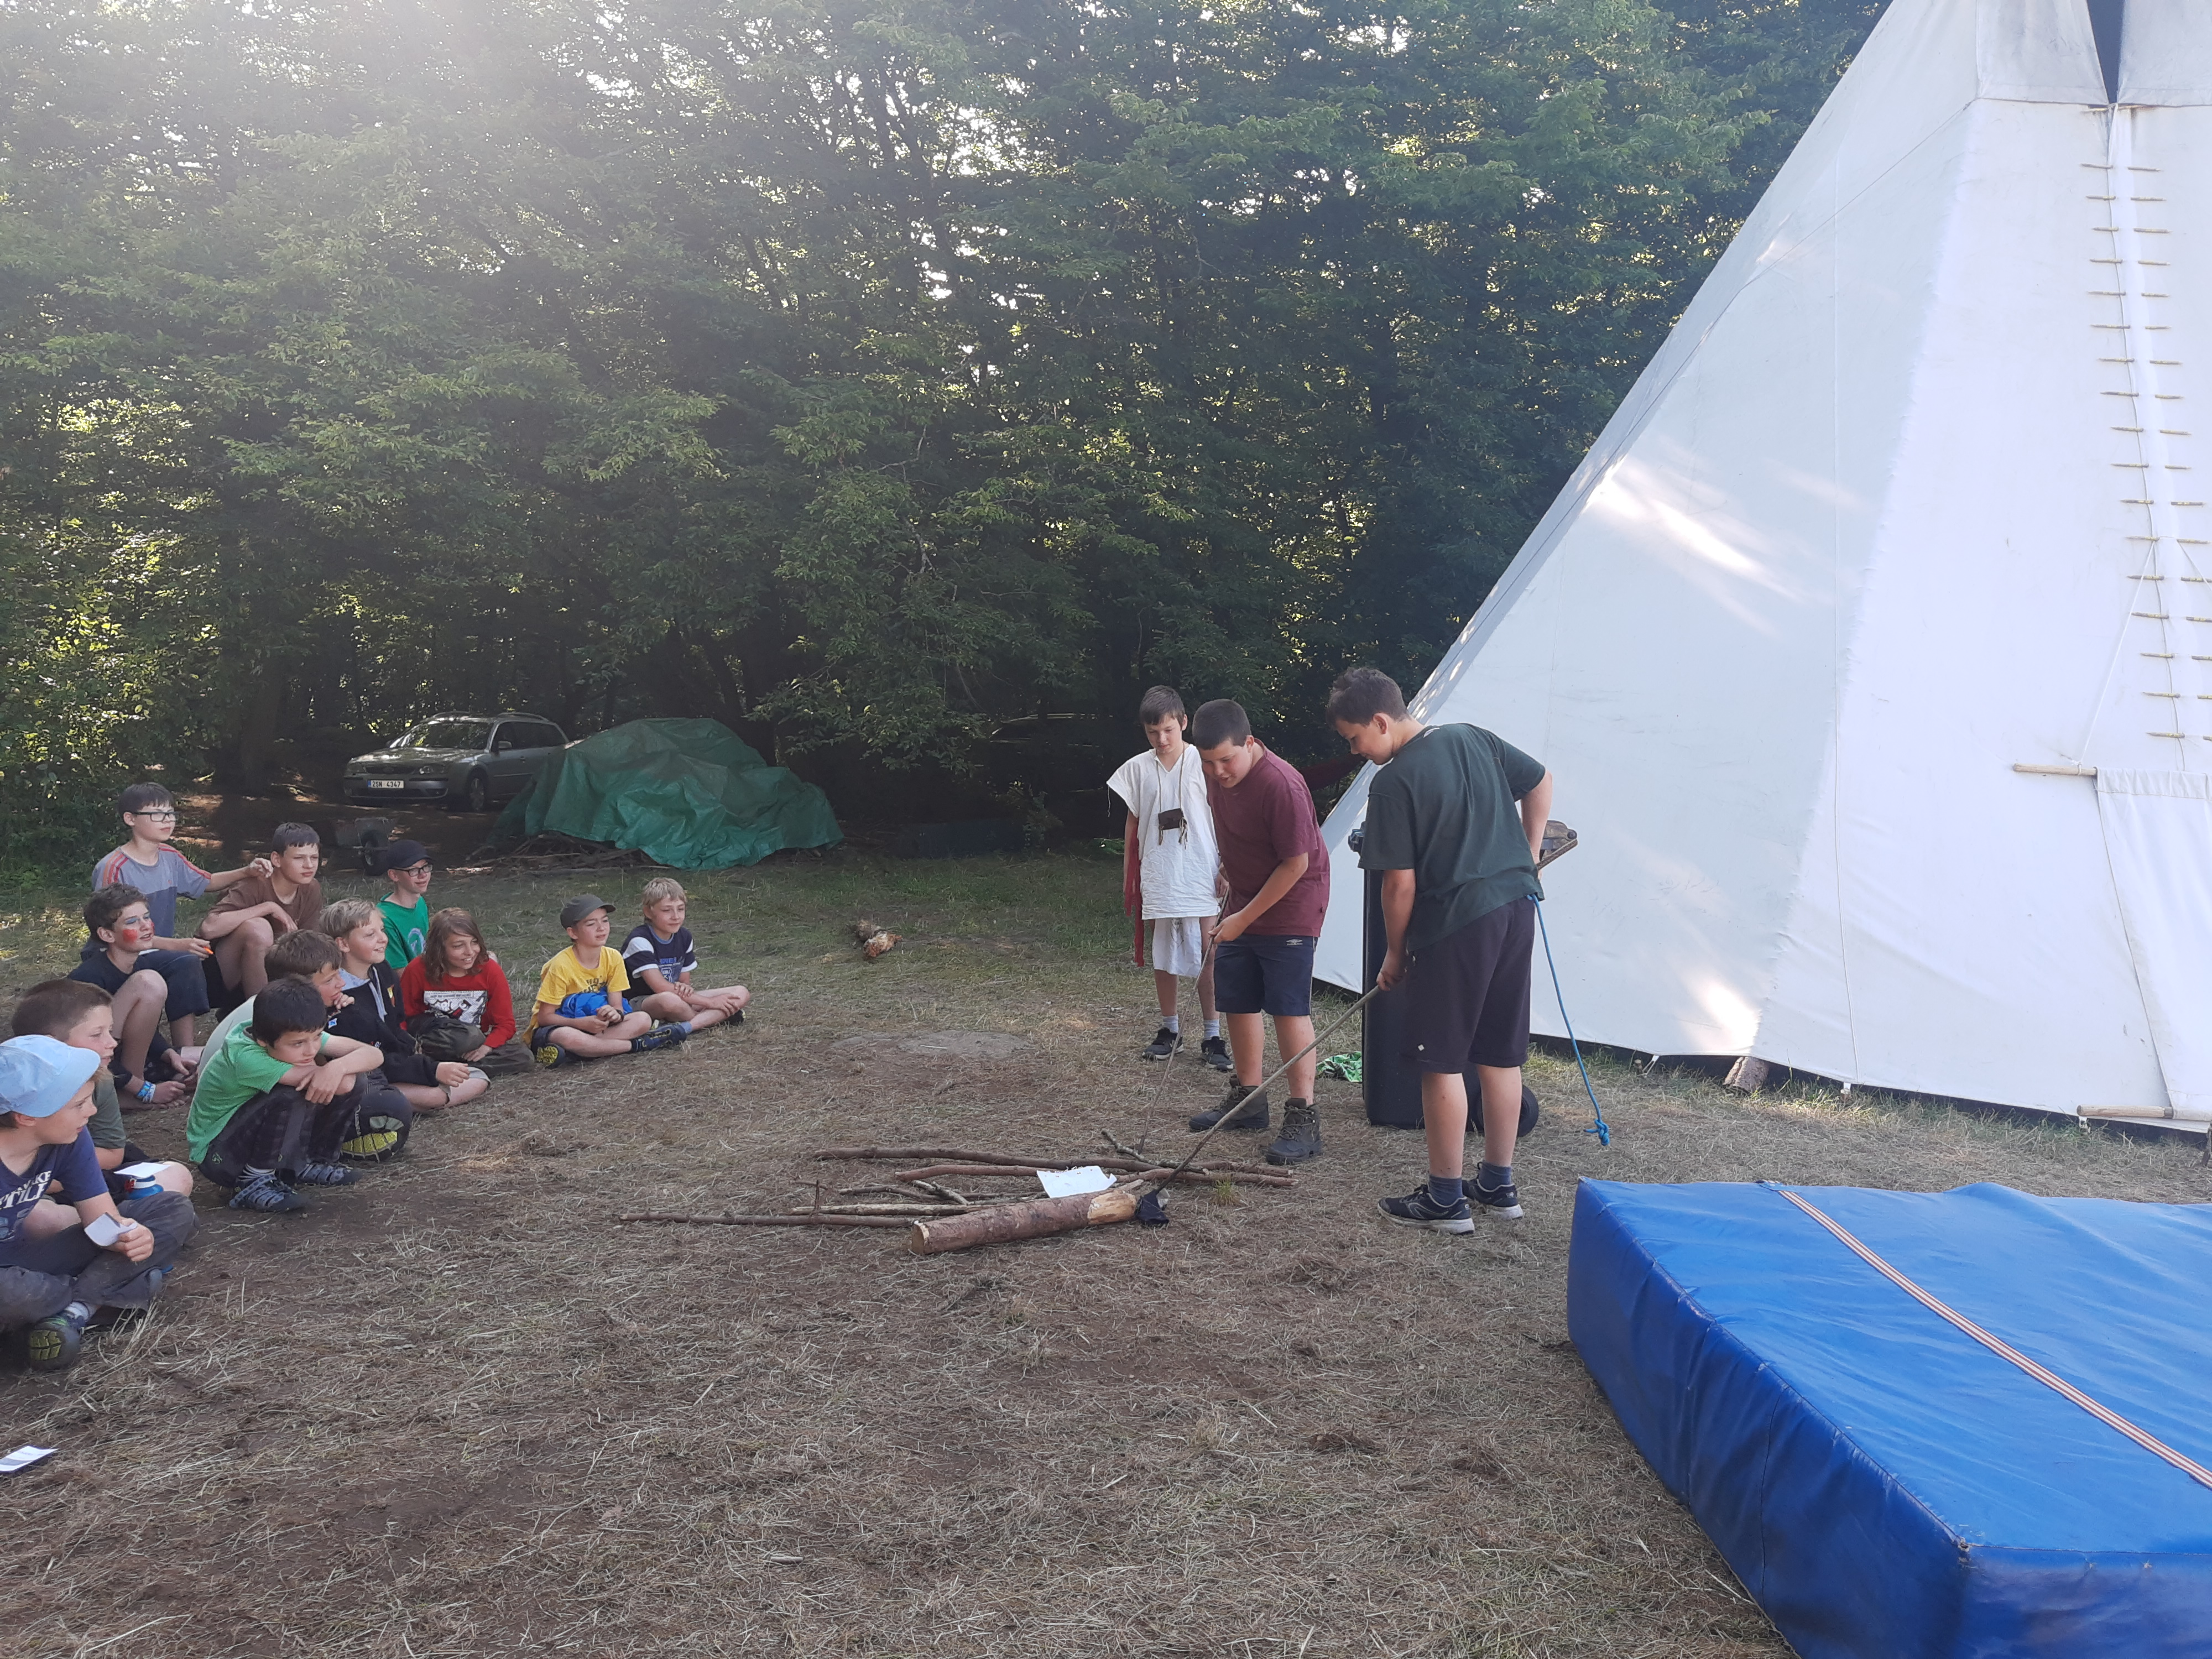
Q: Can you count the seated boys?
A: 12